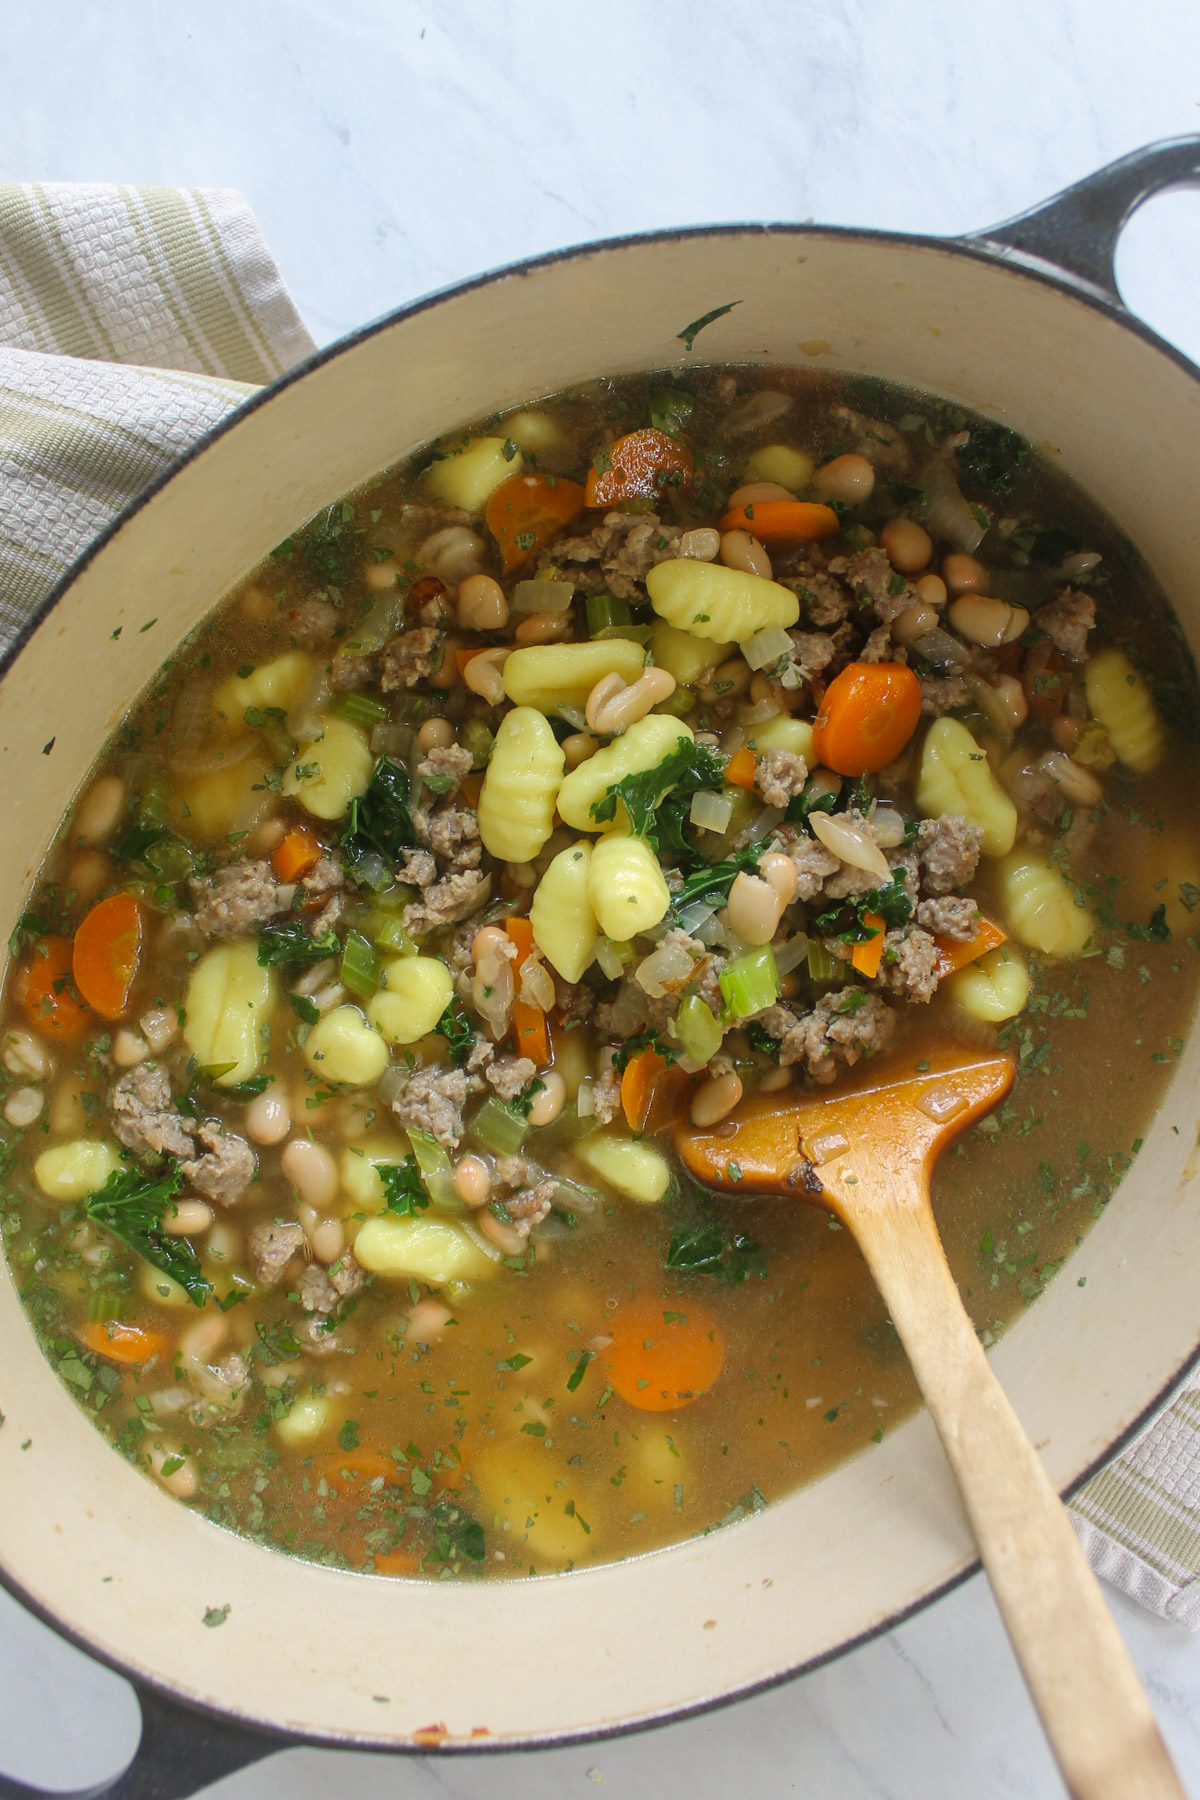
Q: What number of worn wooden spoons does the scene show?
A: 1